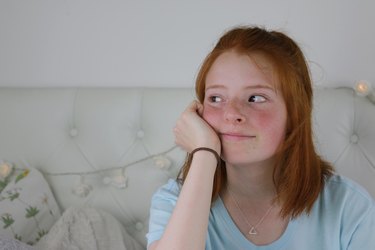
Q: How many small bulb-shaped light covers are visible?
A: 5